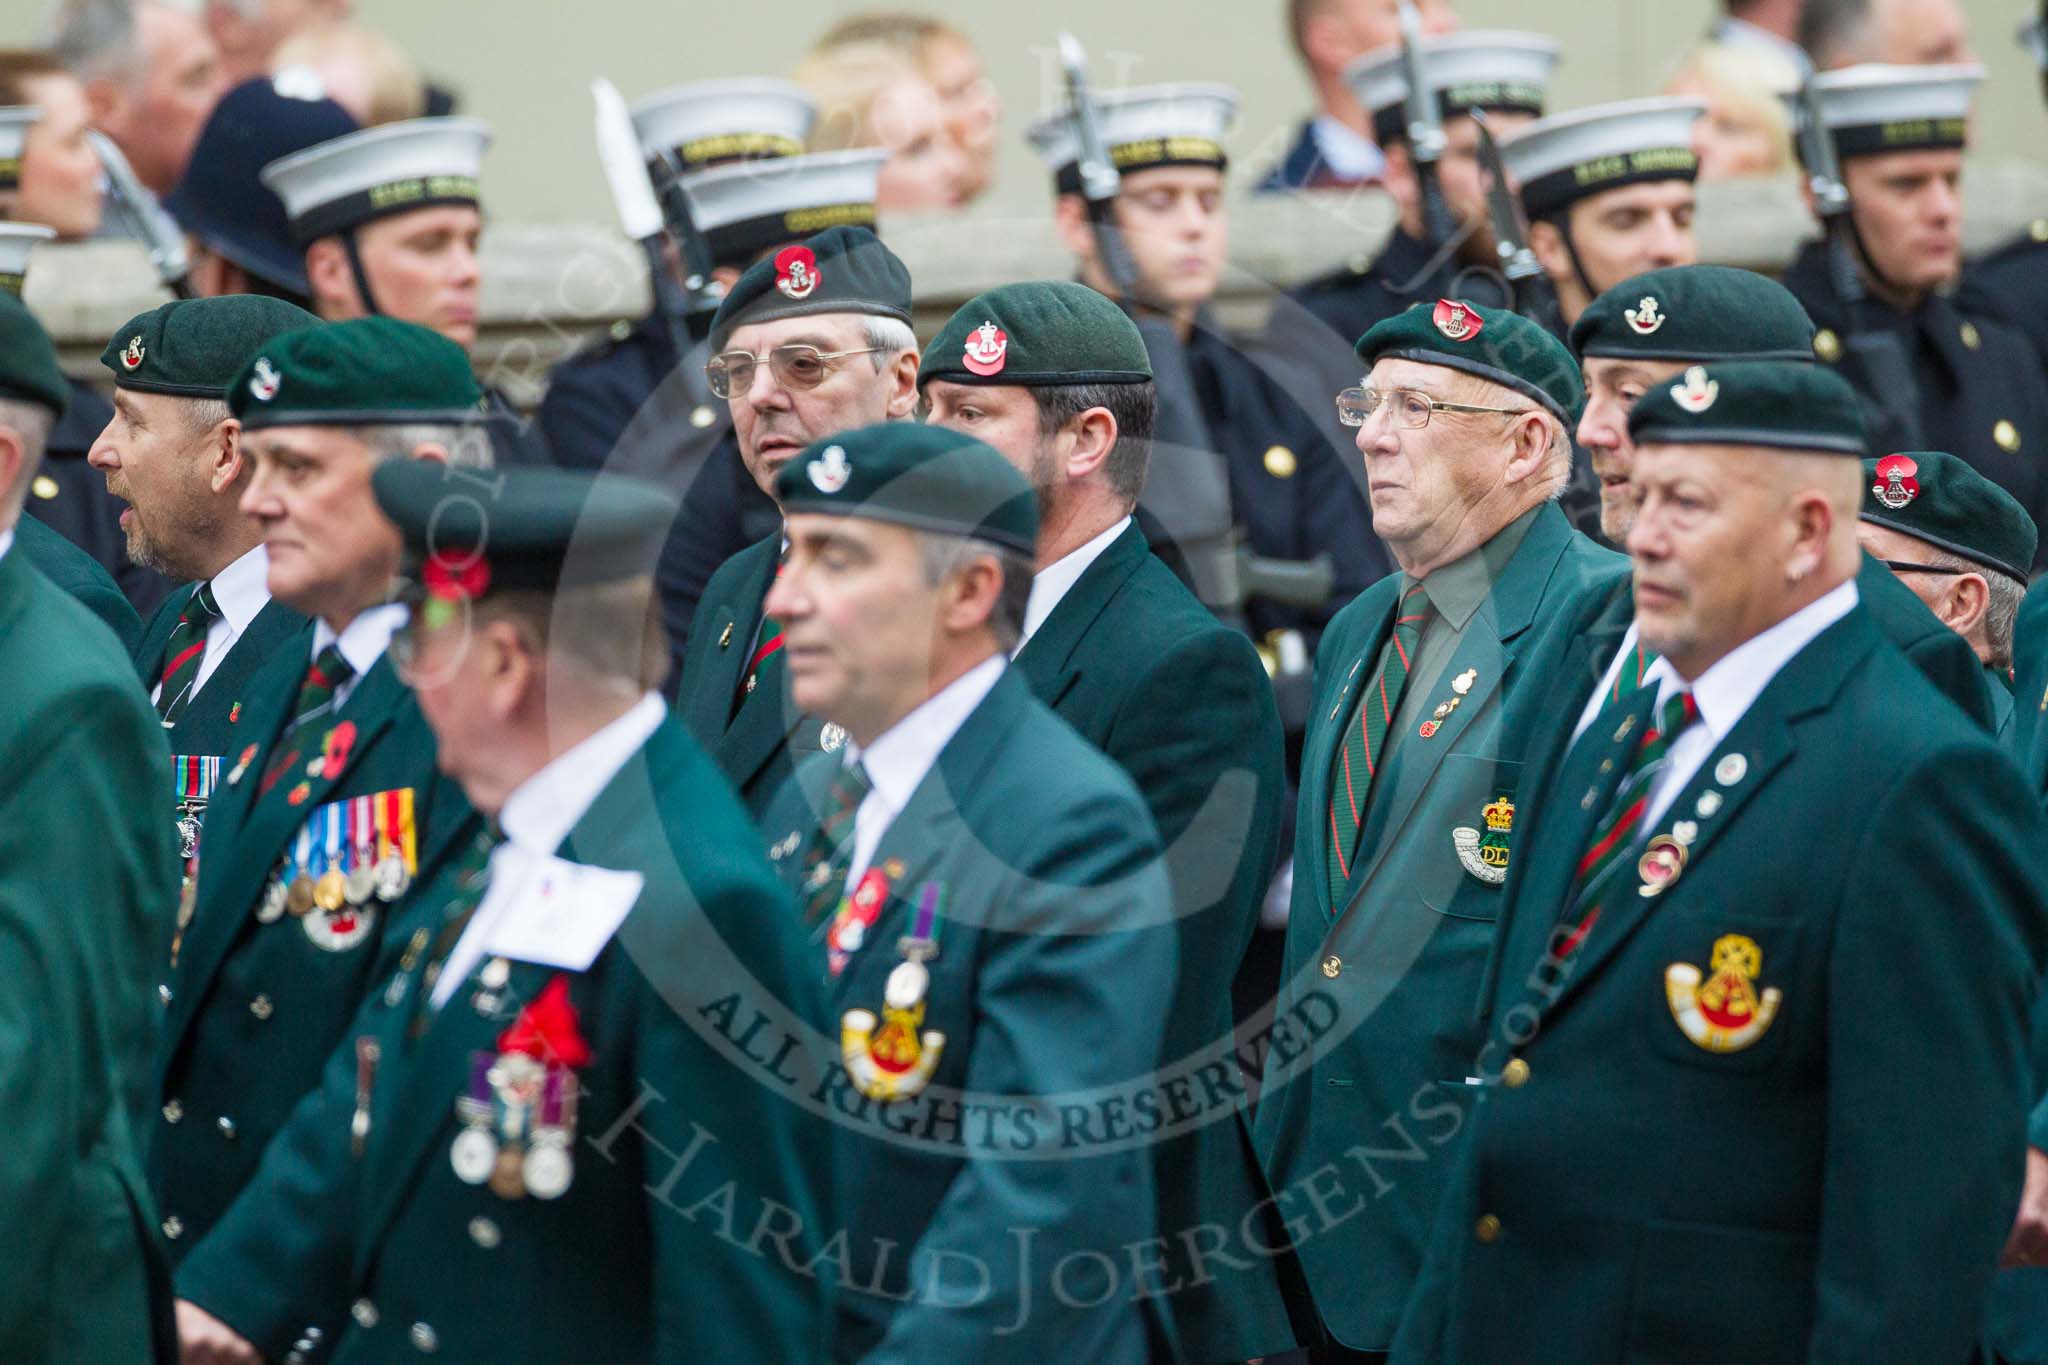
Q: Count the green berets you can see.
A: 10